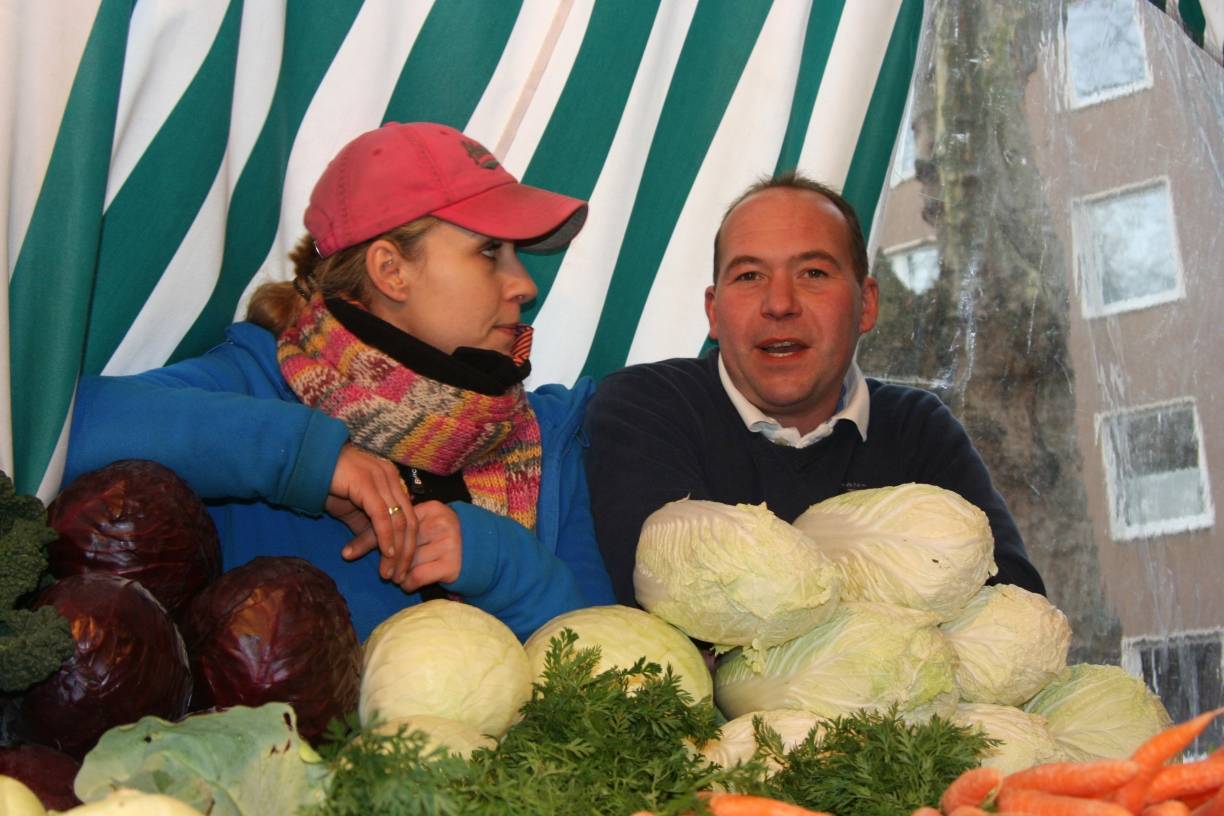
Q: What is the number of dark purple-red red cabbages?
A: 4